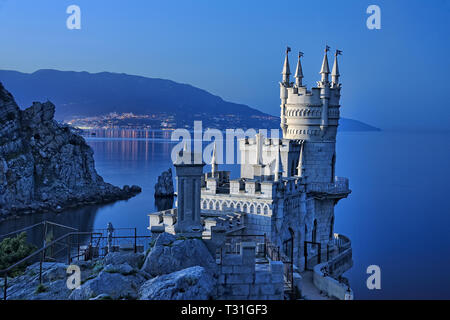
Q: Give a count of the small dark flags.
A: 4